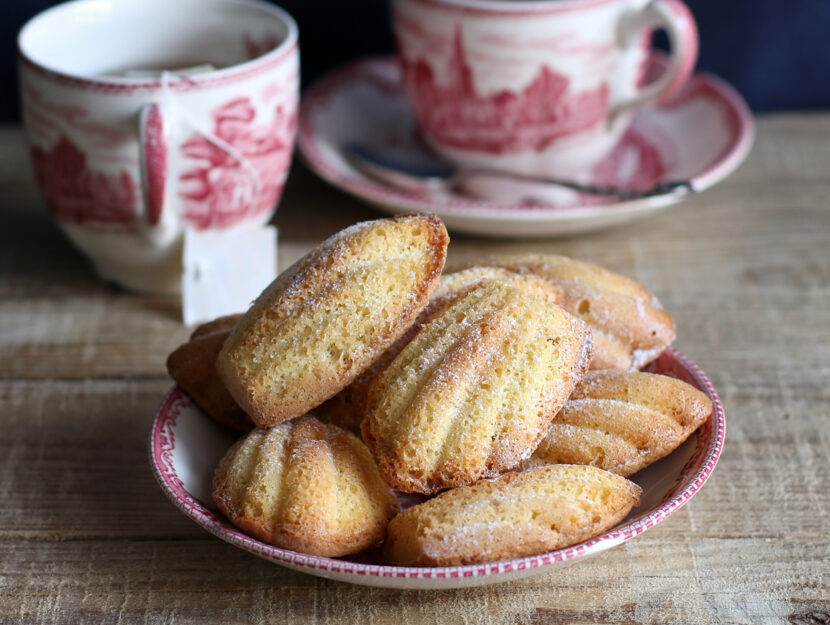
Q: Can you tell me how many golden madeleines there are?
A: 8